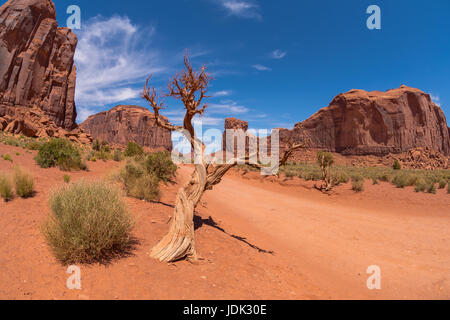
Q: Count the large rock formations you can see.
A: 4